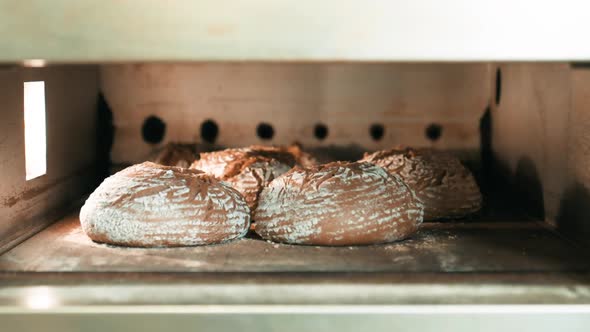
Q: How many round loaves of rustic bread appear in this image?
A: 5